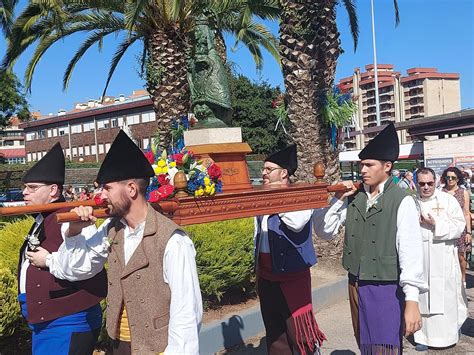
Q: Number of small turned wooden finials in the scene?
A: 2